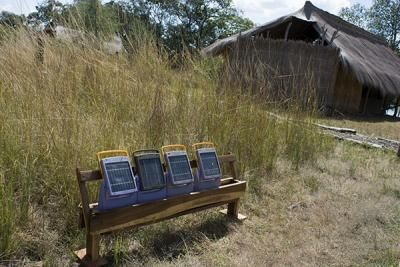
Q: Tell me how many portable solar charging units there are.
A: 4